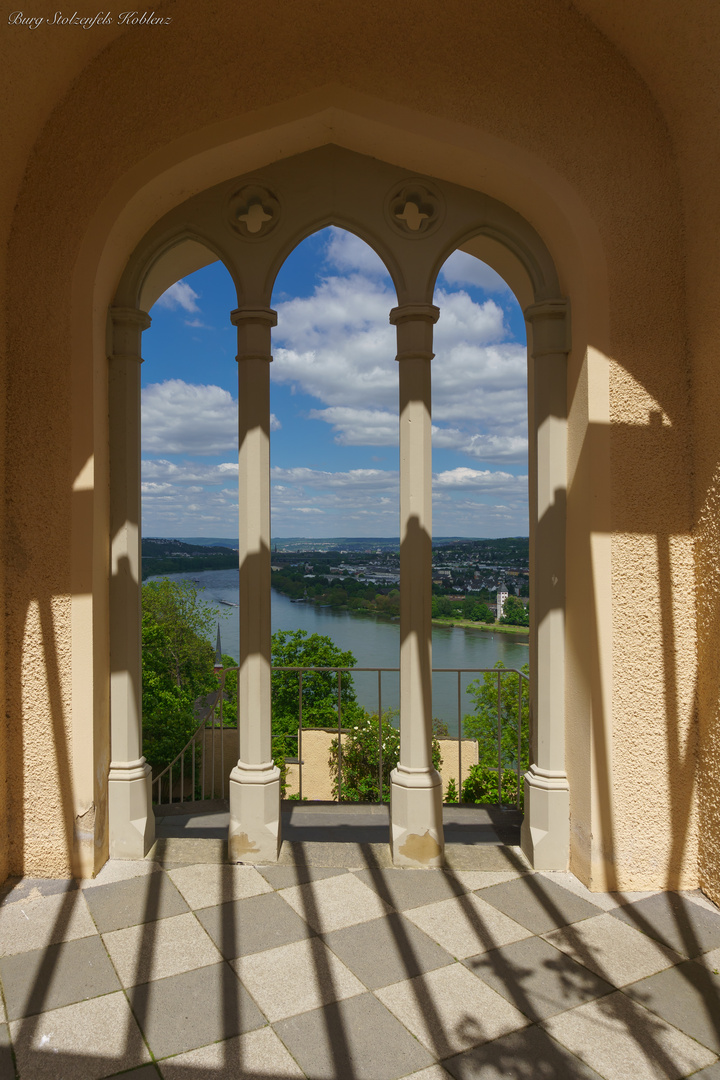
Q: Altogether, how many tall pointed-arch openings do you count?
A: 3